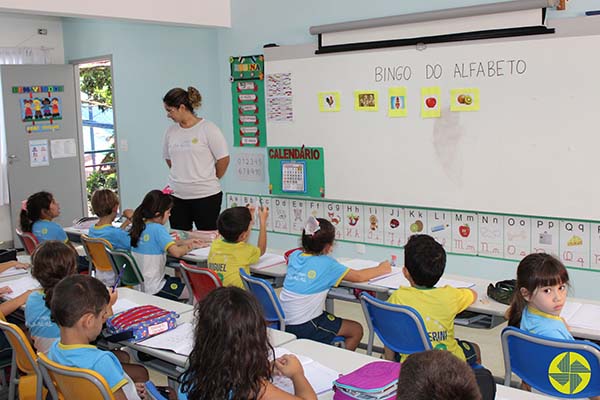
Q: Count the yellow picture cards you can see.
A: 5